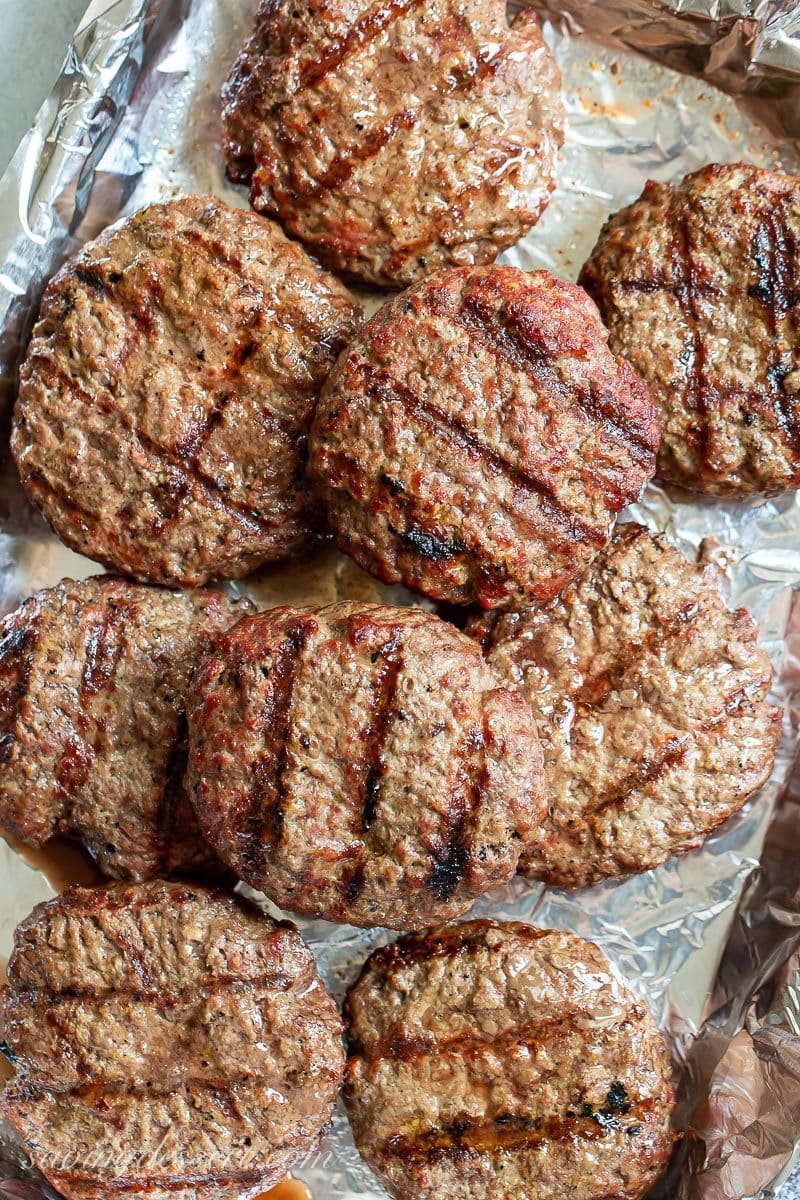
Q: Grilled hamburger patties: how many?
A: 9